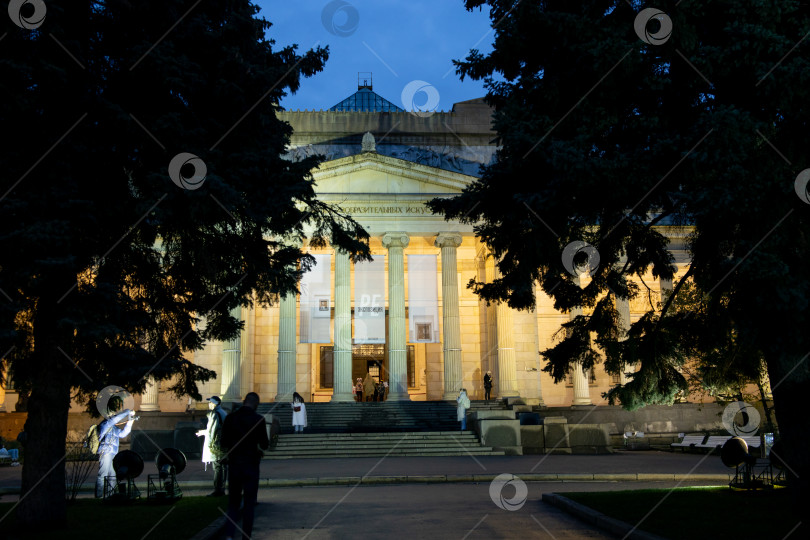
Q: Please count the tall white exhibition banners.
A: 3